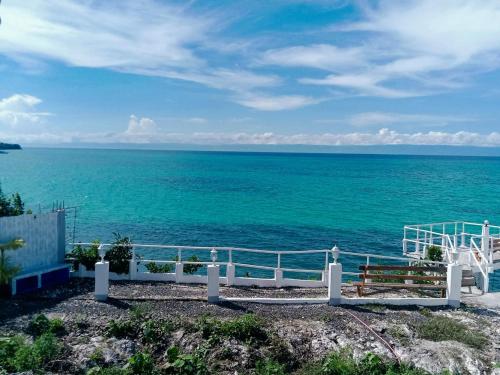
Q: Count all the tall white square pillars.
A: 4